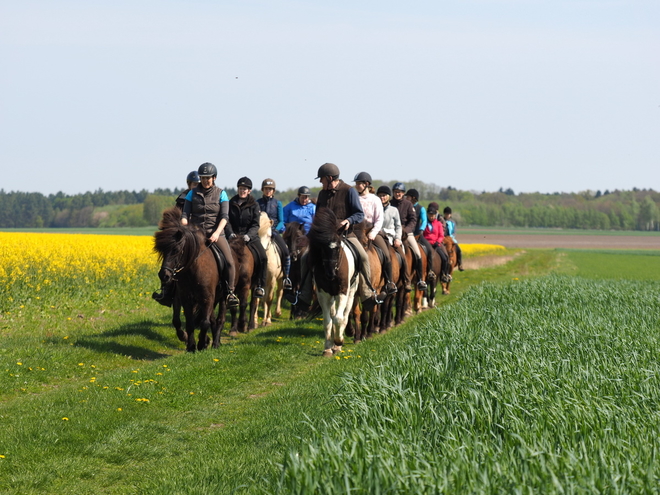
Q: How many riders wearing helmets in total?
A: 13